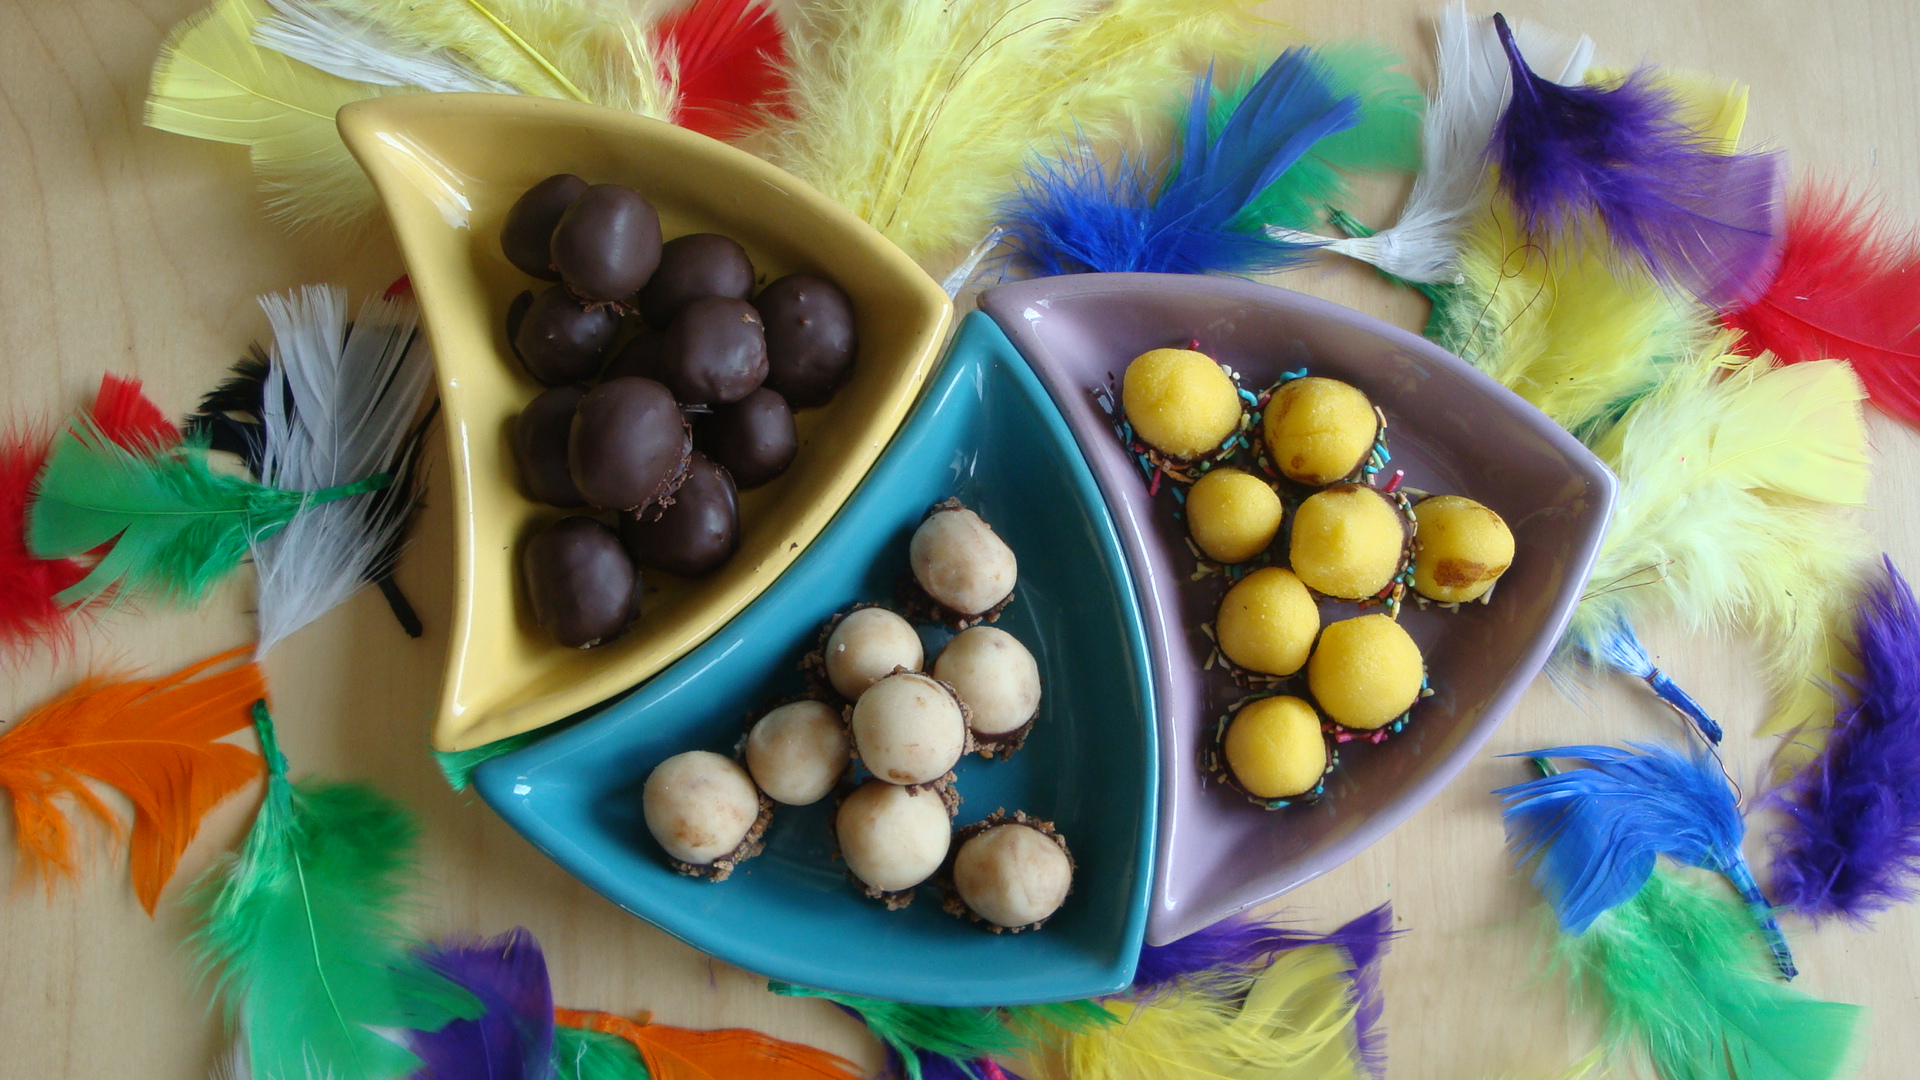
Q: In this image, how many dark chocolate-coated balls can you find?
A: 12